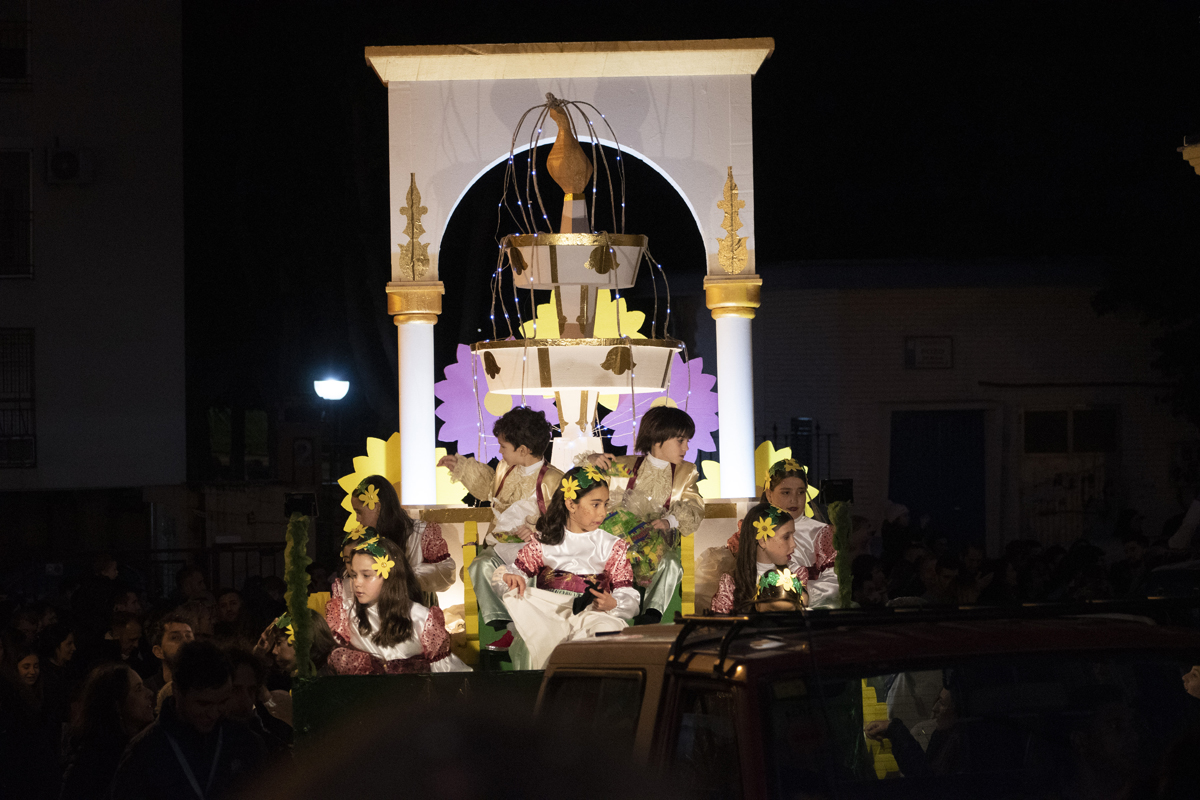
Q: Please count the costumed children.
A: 10